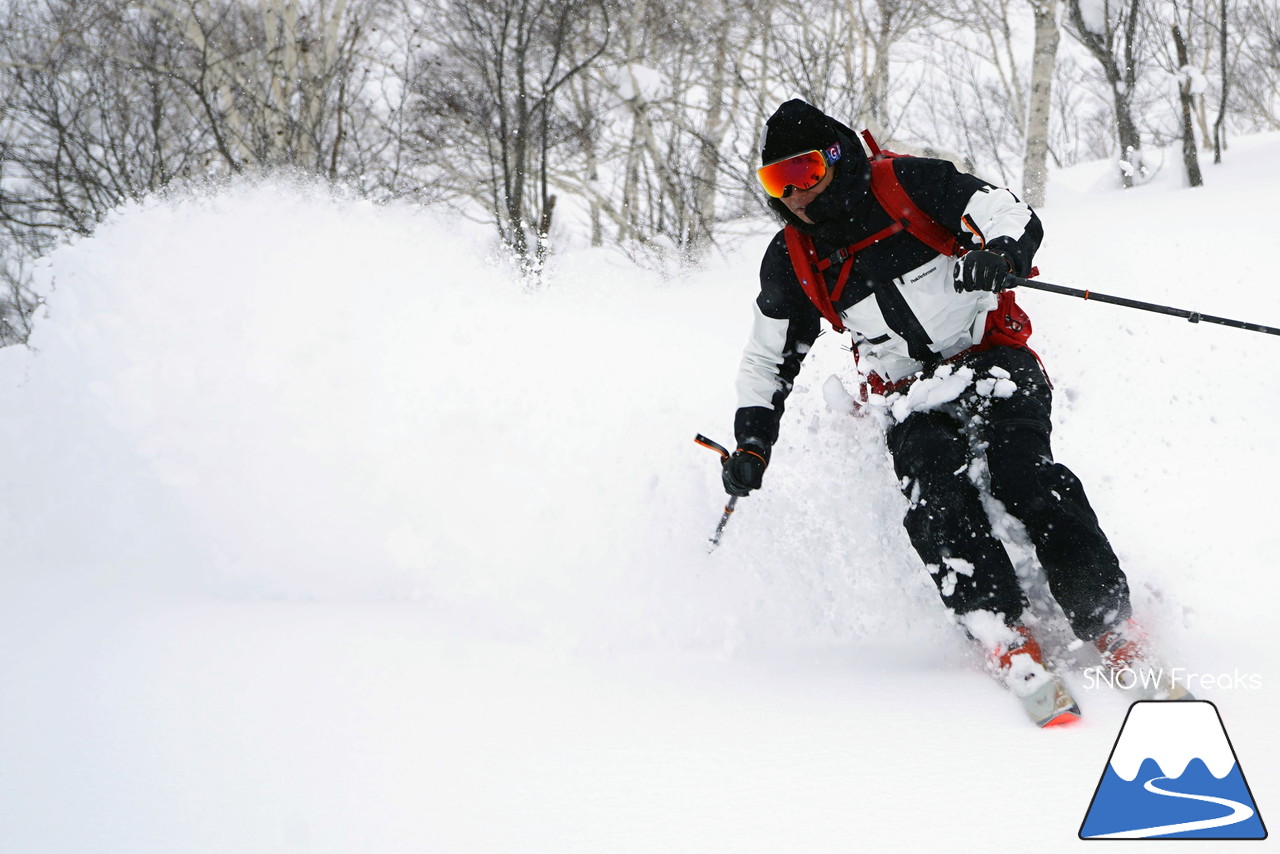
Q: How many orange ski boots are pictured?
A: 2